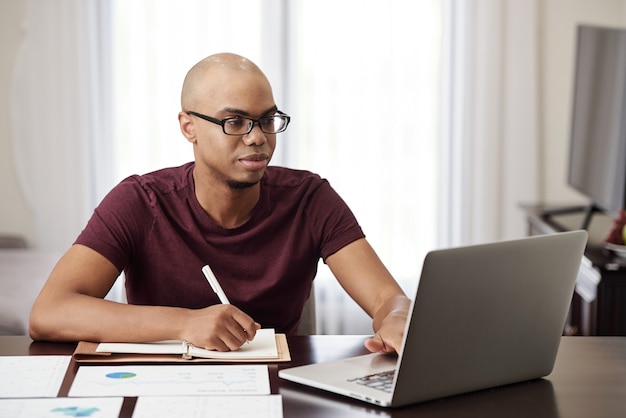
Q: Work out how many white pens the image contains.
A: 1